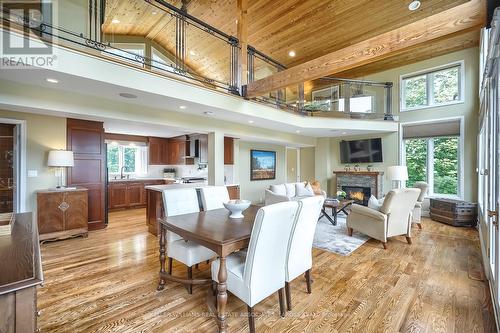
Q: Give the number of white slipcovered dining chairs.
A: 4